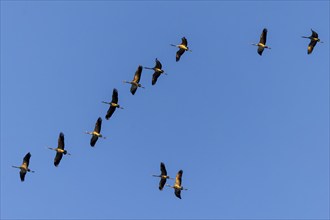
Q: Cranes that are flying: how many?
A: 11